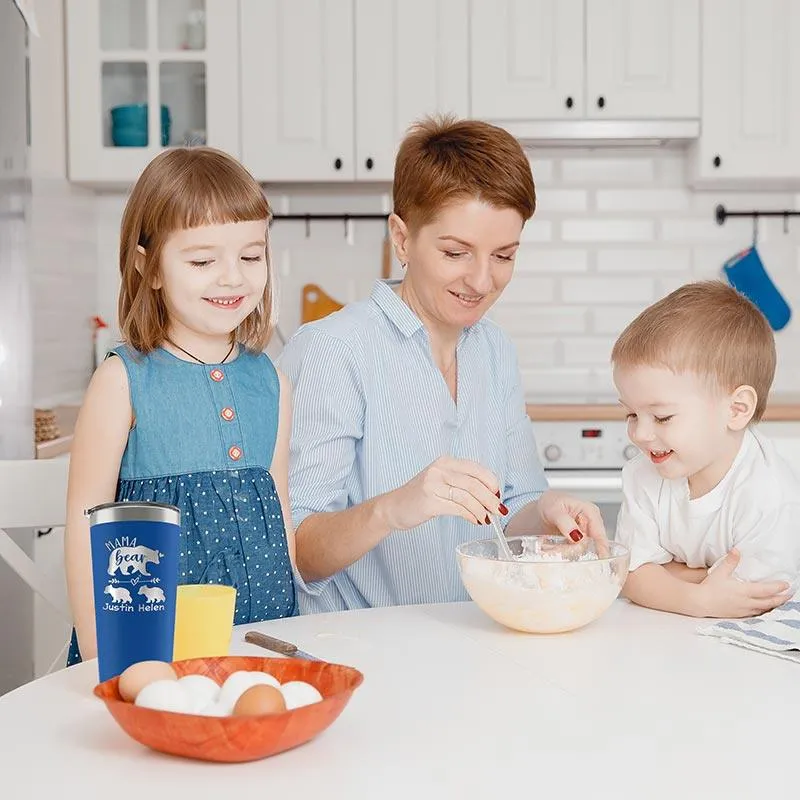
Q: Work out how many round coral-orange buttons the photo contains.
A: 3